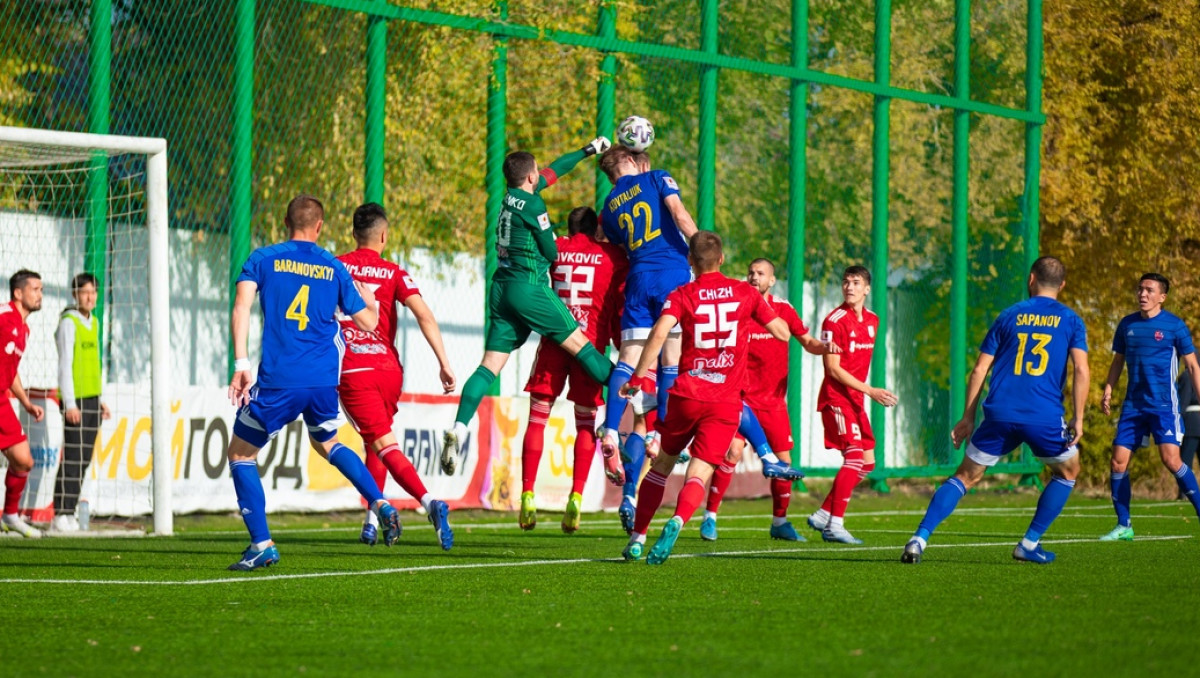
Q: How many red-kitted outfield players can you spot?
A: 6